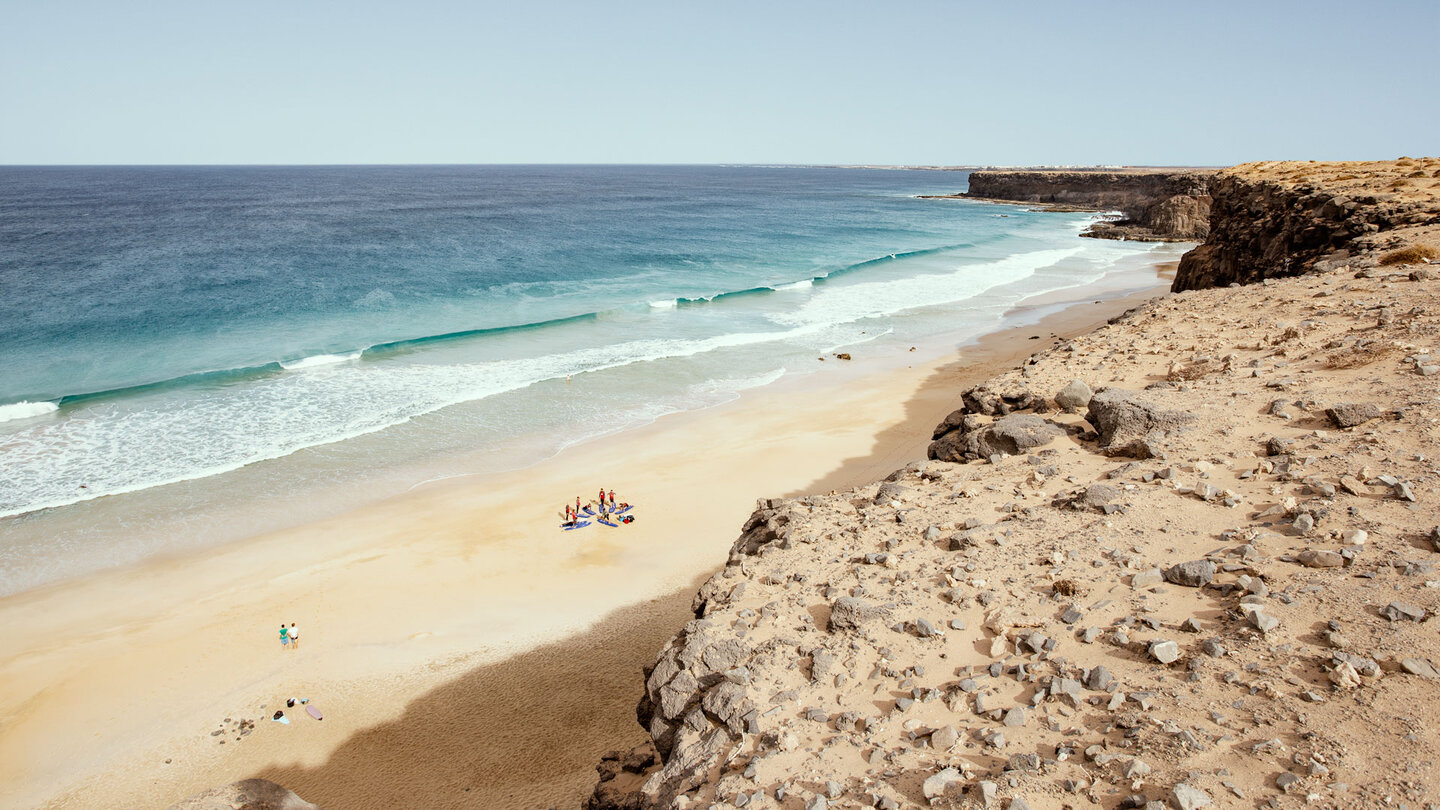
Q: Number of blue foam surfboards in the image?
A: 8